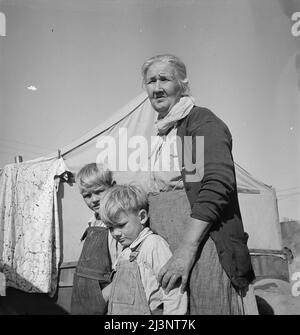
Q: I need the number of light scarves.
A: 1